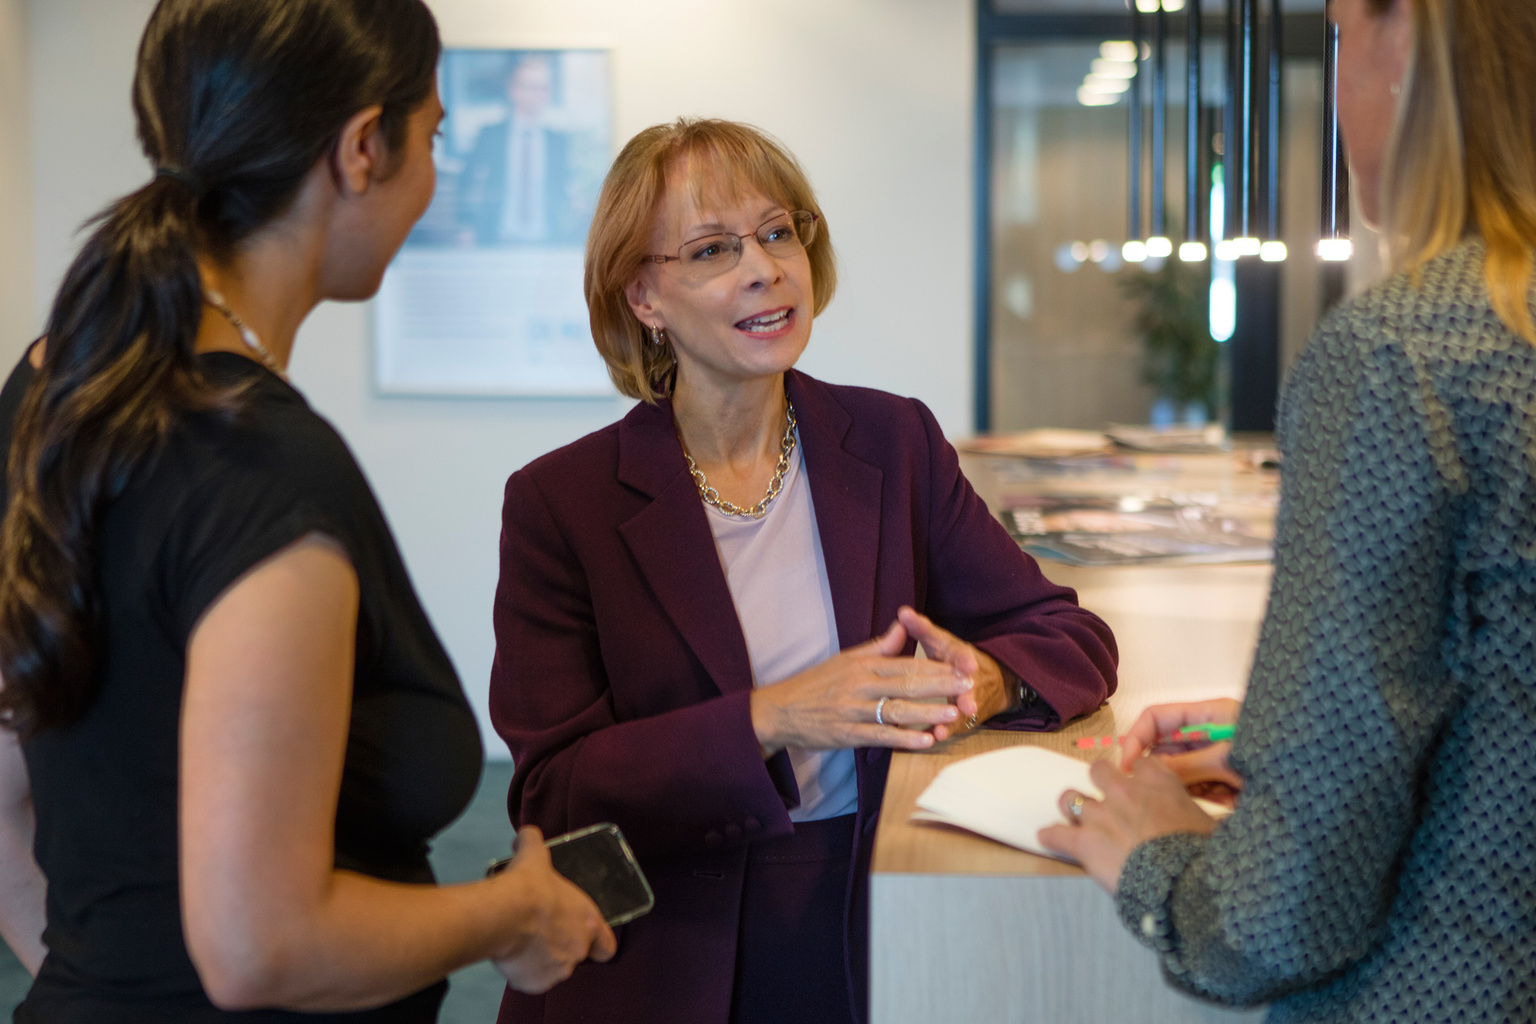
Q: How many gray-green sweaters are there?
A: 1